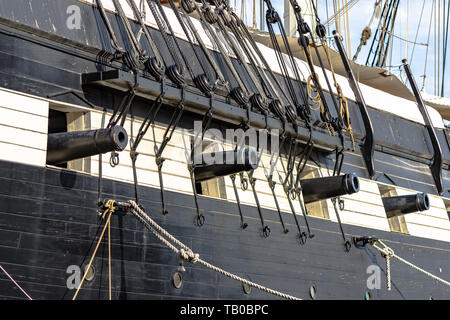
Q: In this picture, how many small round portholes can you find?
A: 5